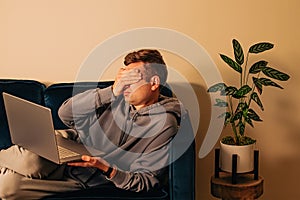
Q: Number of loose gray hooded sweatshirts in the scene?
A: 1